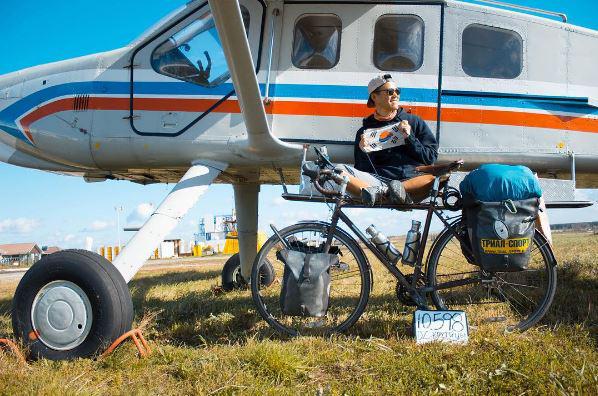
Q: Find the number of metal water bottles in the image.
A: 2